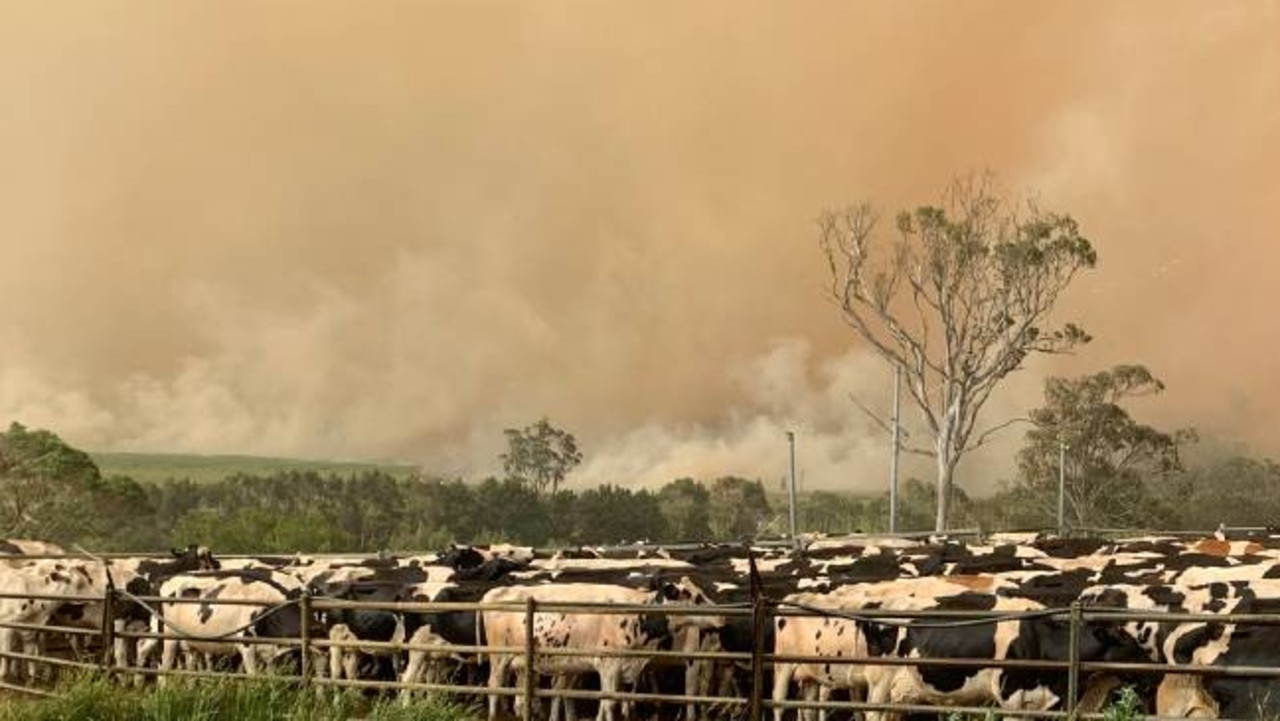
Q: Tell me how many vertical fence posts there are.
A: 5